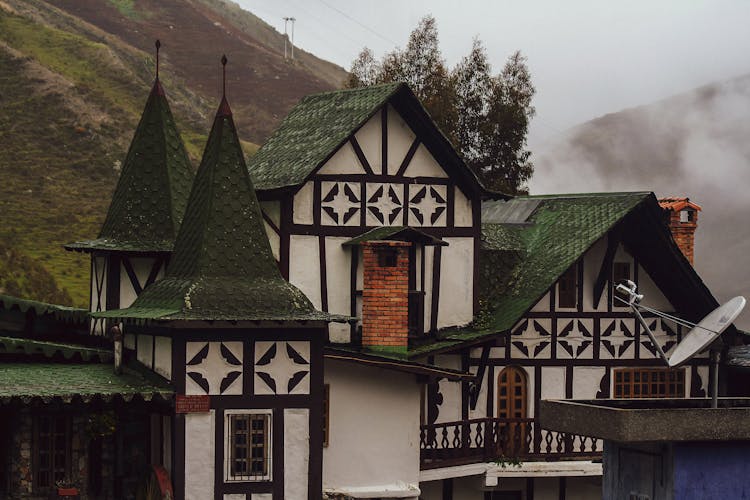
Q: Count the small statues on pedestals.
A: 0